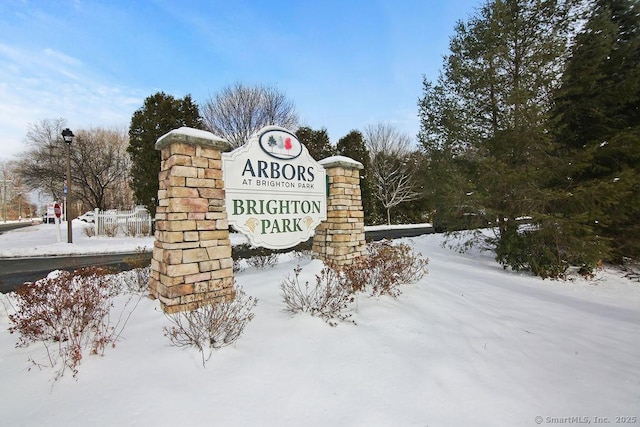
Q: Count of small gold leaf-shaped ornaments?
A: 2